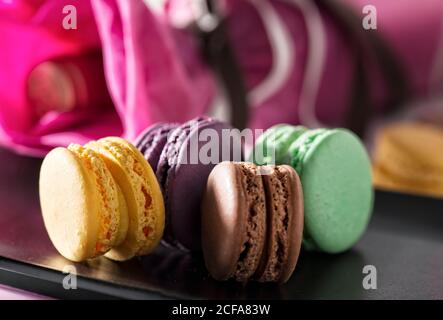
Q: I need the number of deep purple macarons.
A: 1